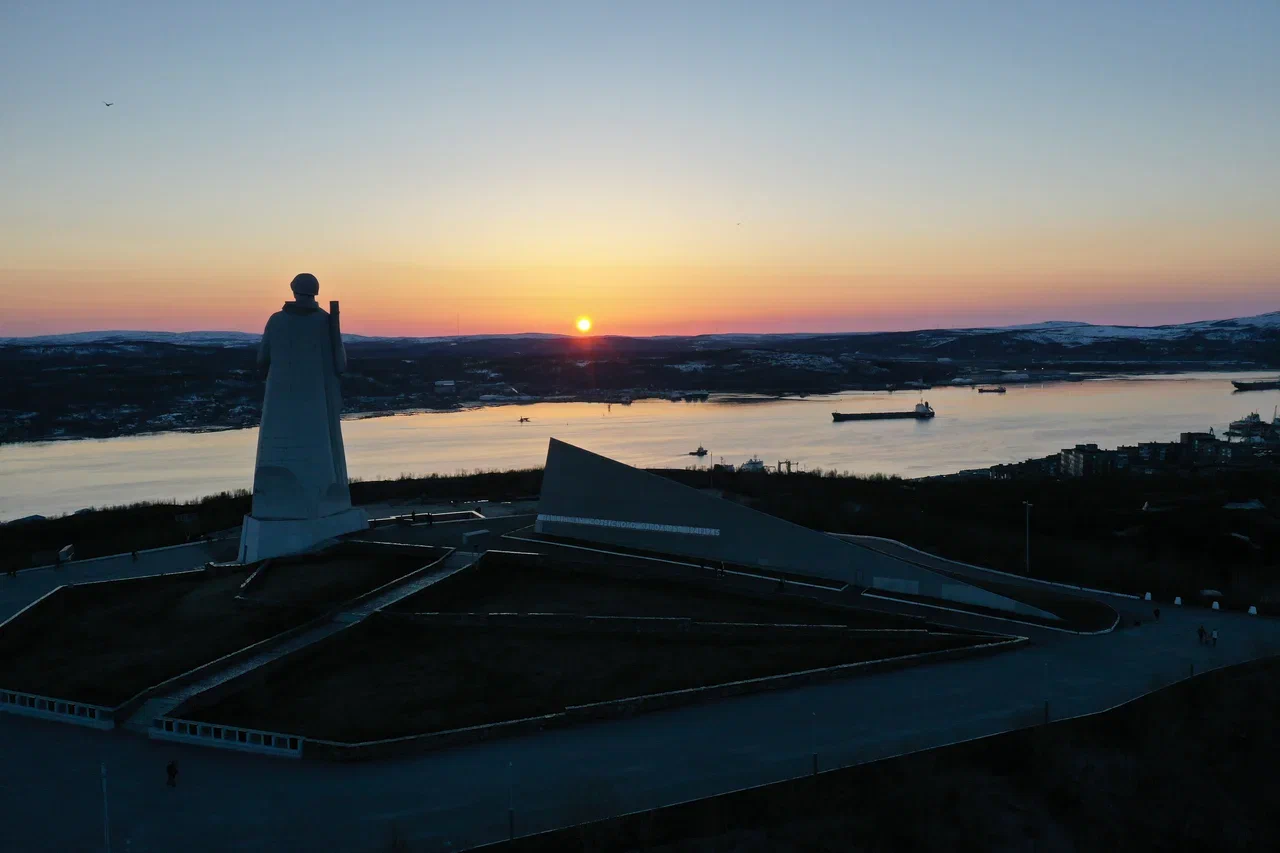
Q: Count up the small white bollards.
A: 4